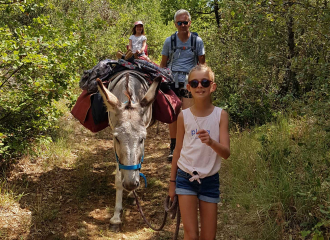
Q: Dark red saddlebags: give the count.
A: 2